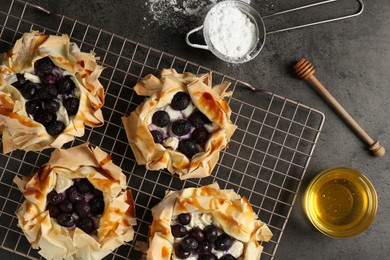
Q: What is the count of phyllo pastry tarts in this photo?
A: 4